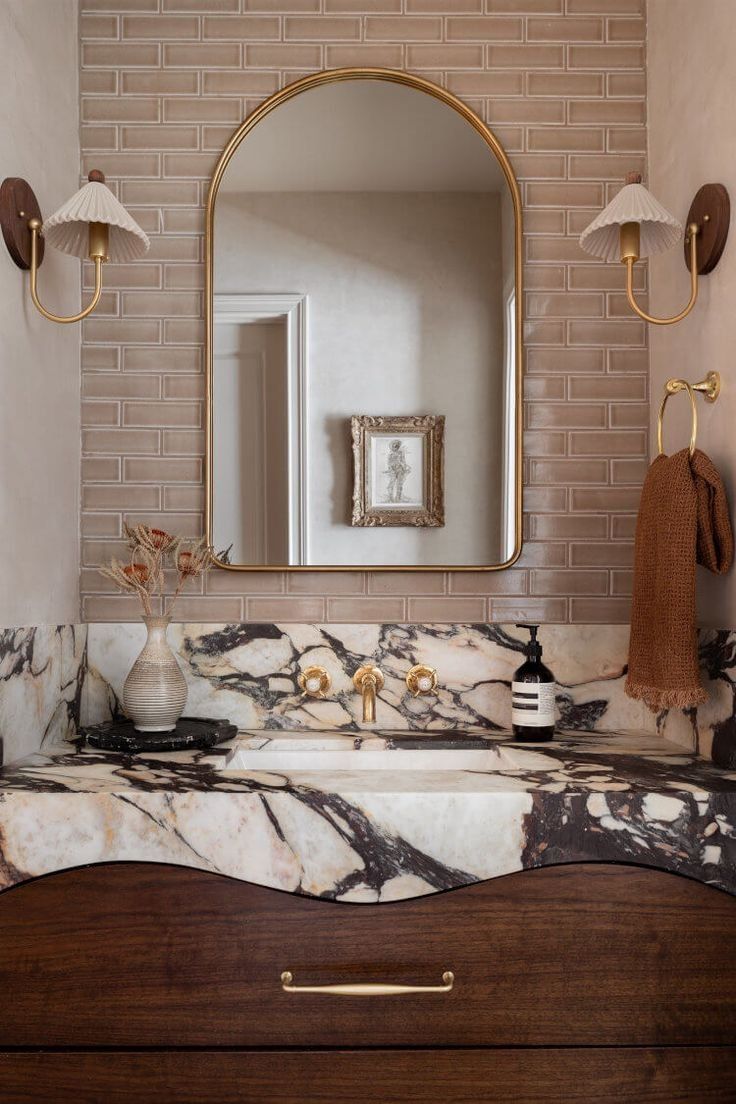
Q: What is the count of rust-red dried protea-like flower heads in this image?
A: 3